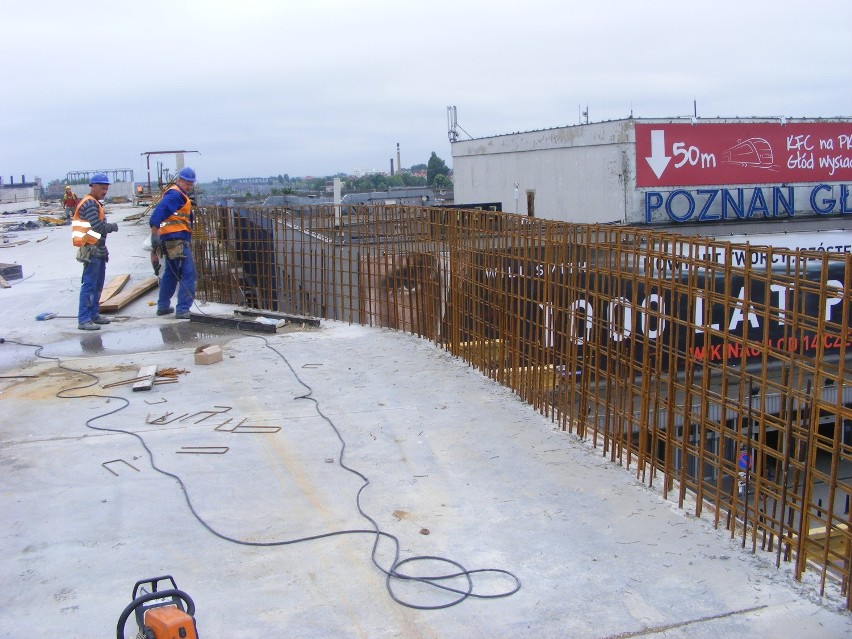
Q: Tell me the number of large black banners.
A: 1